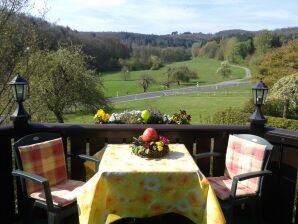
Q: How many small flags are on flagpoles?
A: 0